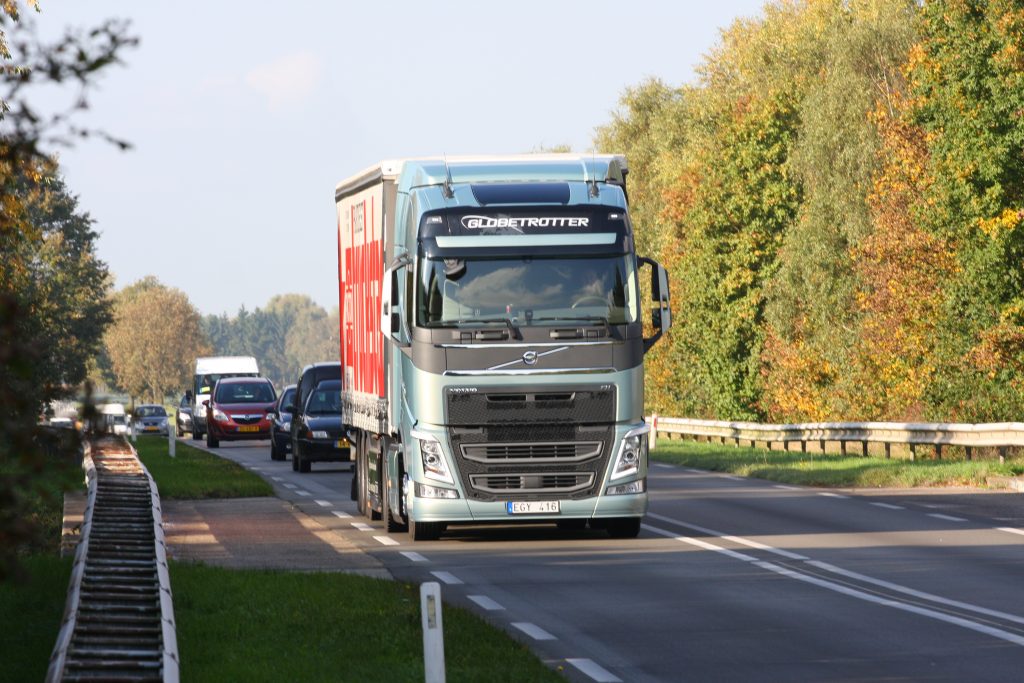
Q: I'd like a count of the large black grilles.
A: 1